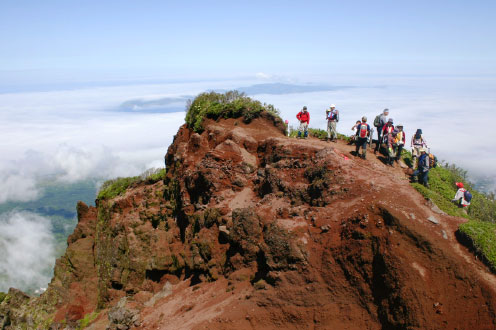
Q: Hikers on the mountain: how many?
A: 11